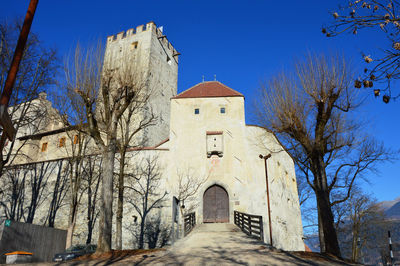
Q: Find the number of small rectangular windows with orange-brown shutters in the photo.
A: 3